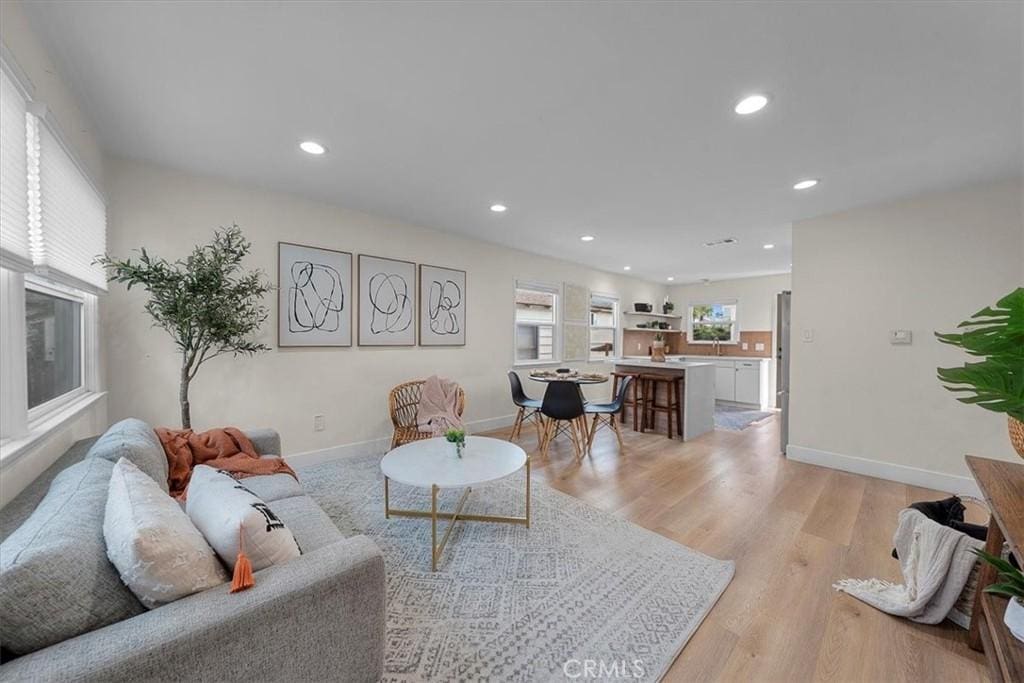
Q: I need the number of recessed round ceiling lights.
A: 8